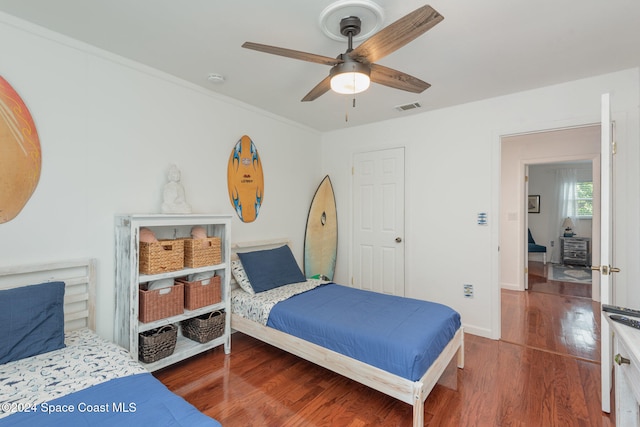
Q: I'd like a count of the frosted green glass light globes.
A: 0